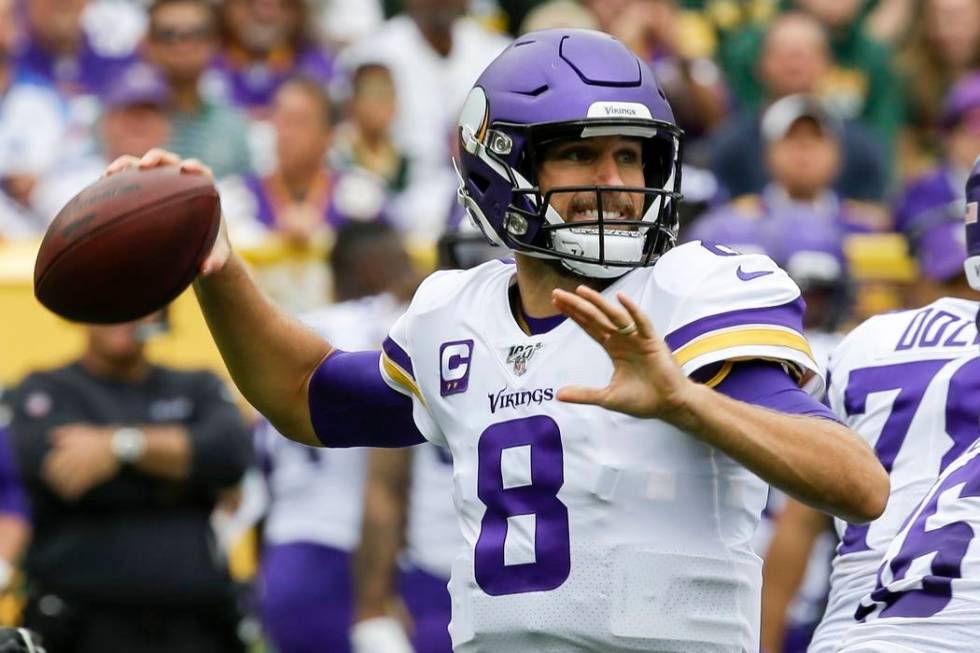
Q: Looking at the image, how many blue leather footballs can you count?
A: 0